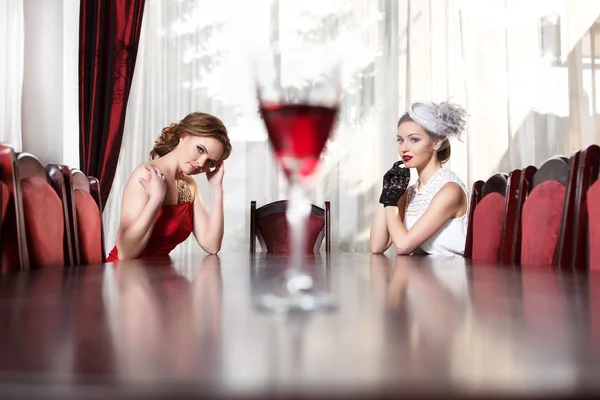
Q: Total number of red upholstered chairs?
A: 7